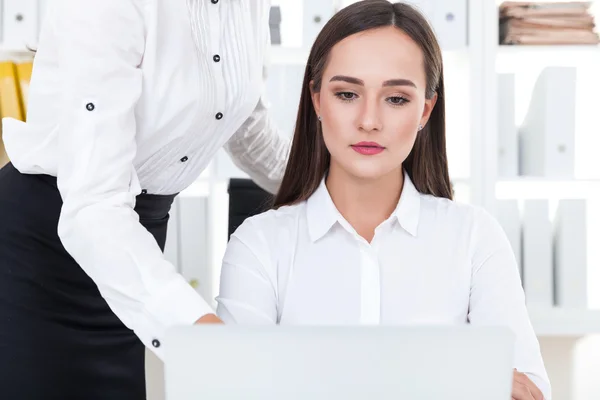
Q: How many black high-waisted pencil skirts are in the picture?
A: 1